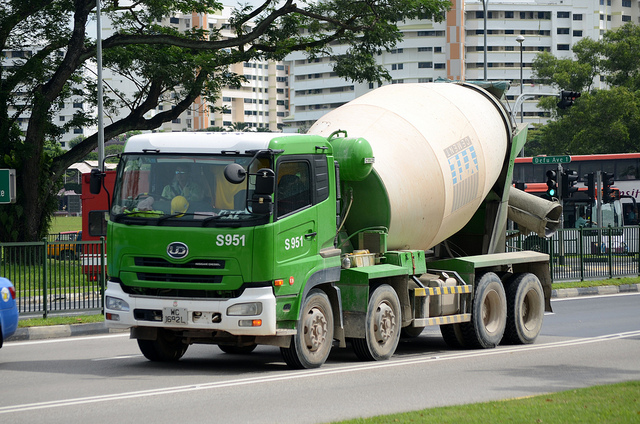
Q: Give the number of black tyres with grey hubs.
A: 4